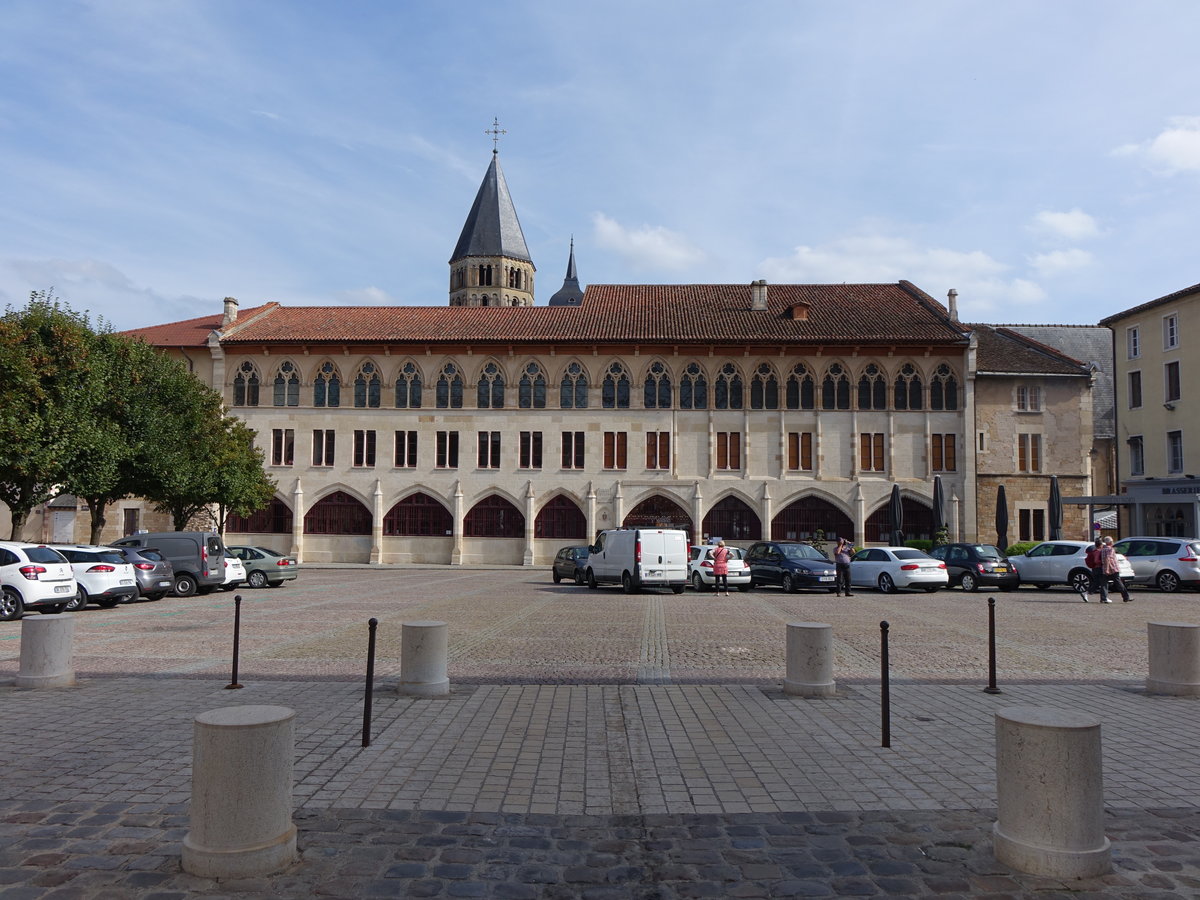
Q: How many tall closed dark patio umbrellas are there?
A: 4